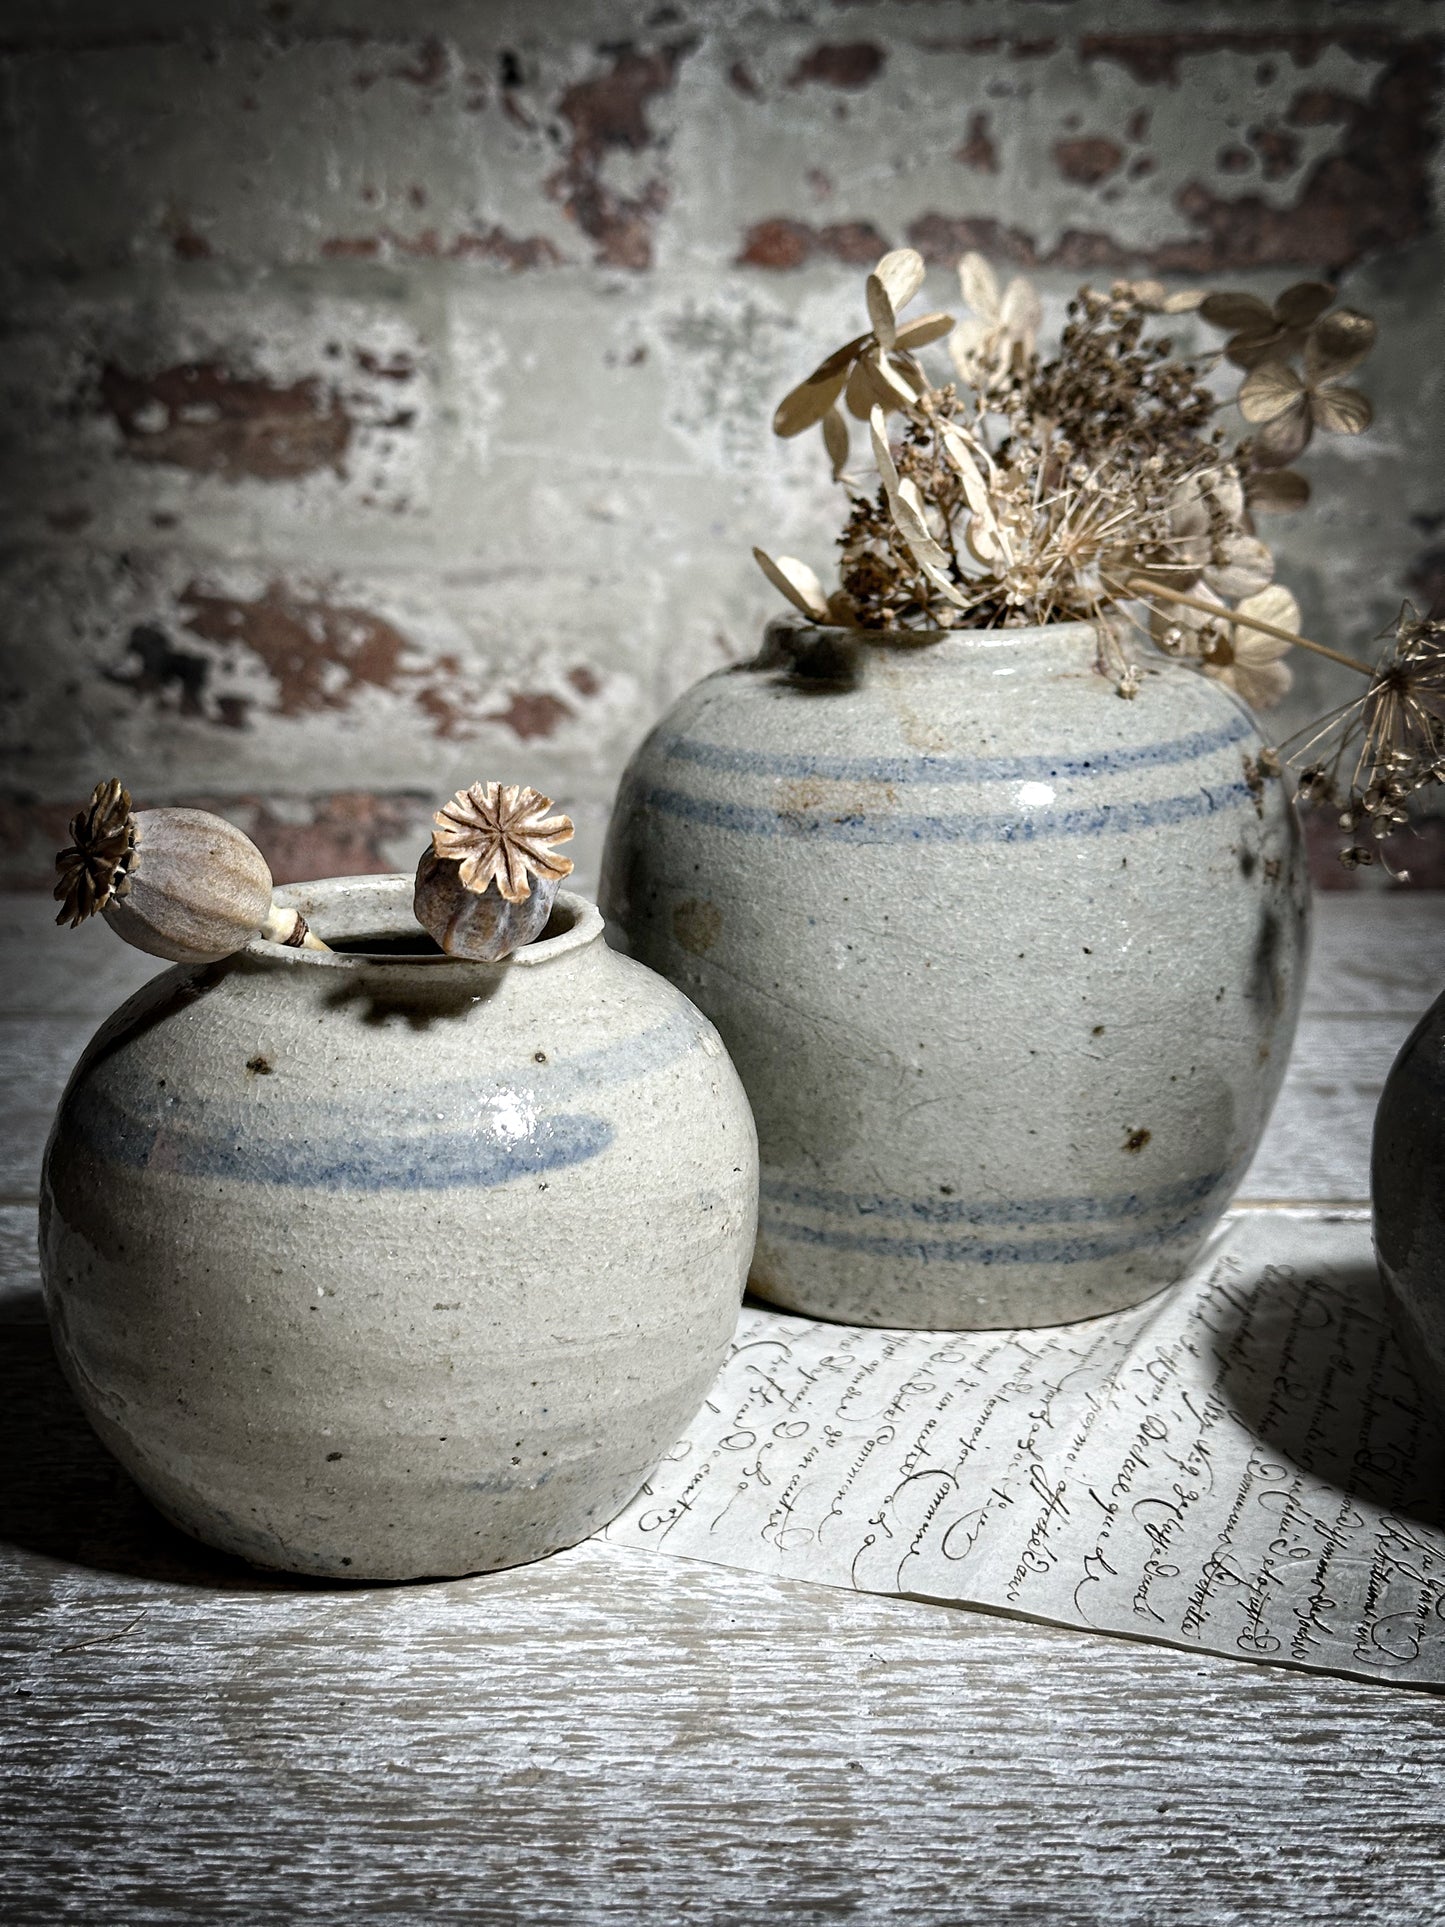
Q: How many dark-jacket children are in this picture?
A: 0